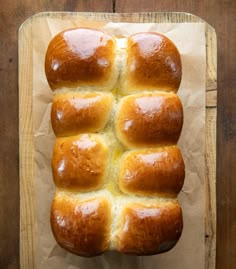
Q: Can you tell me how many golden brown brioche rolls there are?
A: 8